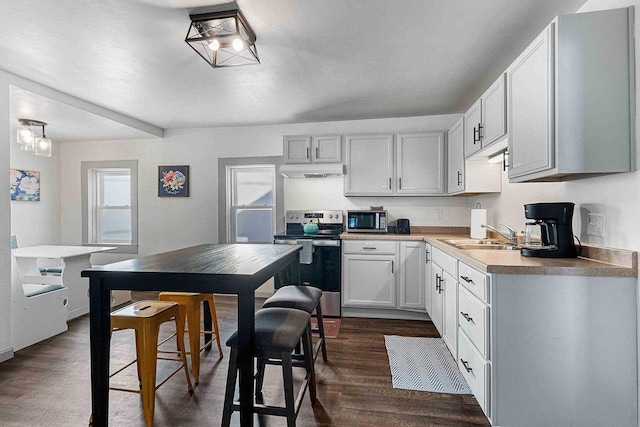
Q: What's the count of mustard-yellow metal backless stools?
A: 2